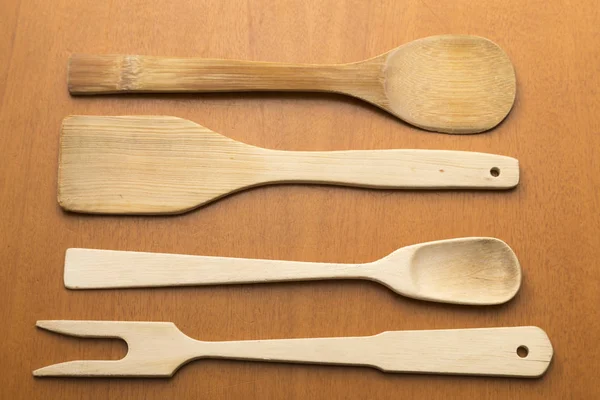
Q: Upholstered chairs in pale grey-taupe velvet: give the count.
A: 0